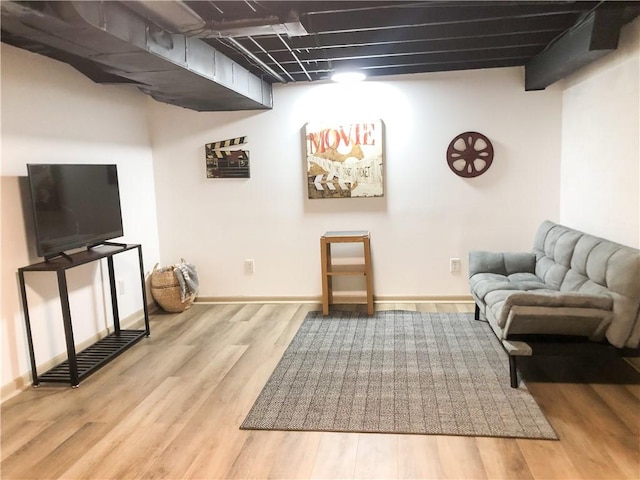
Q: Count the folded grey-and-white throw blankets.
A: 1